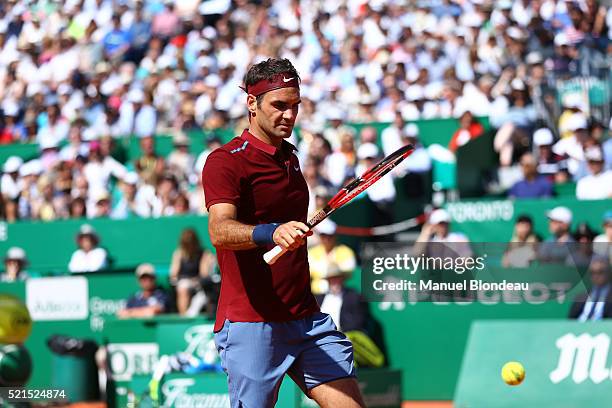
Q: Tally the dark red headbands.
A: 1